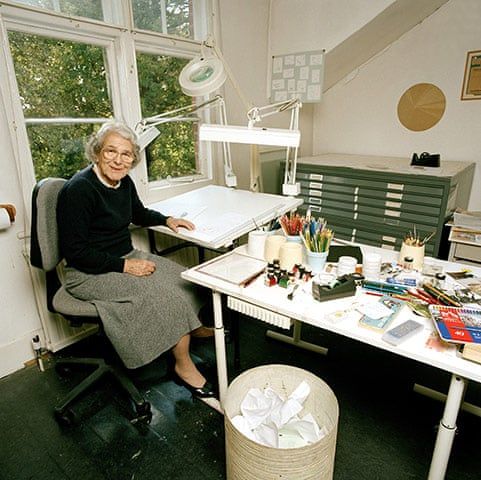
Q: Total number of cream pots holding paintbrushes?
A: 1